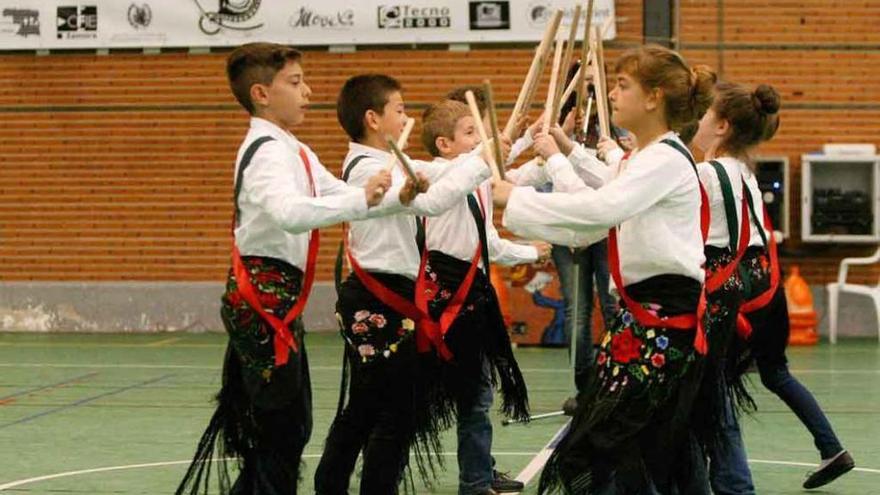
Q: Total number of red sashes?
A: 6